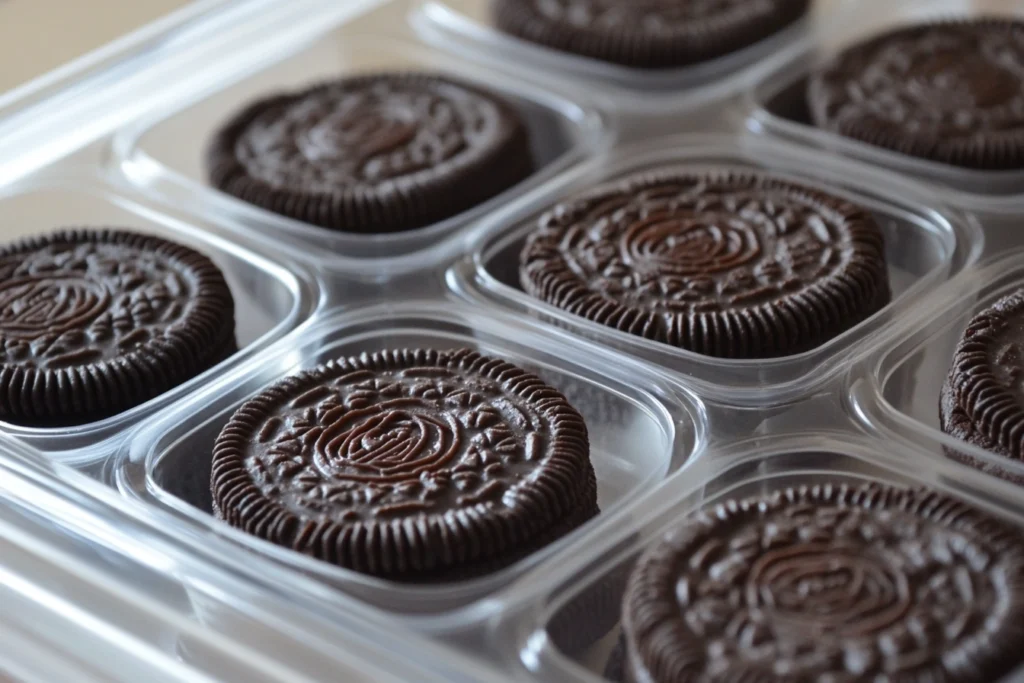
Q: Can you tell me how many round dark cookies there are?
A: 8